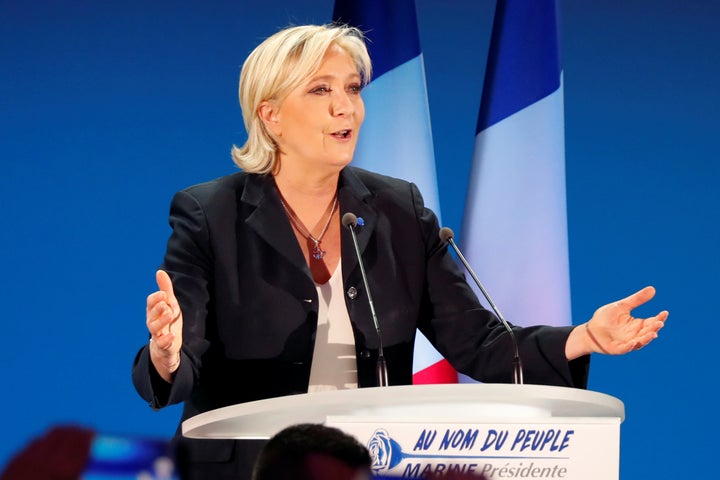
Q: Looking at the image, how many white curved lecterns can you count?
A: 1